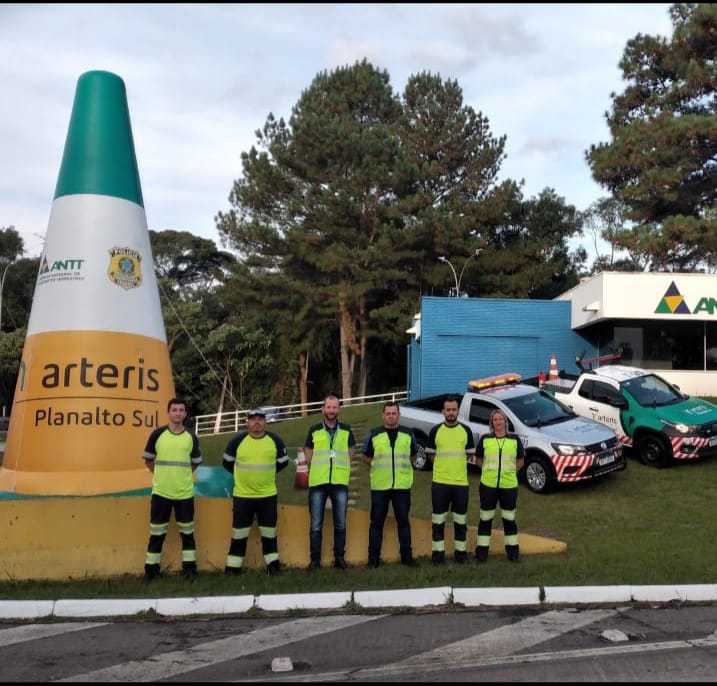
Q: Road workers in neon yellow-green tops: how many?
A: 6